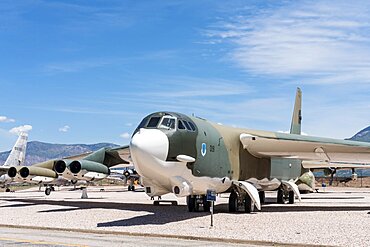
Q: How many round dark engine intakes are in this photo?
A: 4